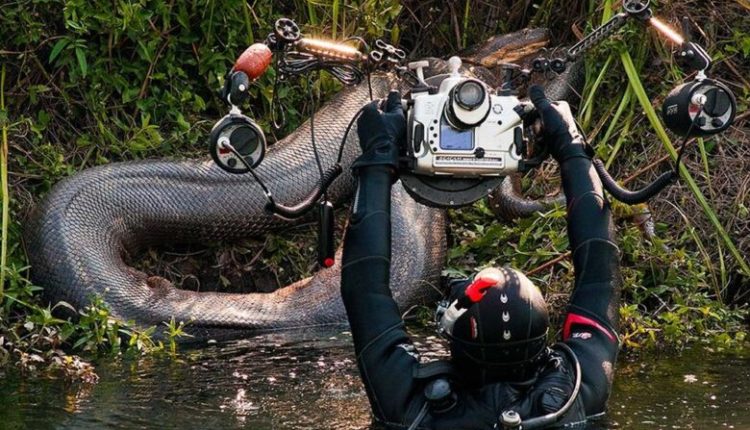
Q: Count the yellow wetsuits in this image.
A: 0